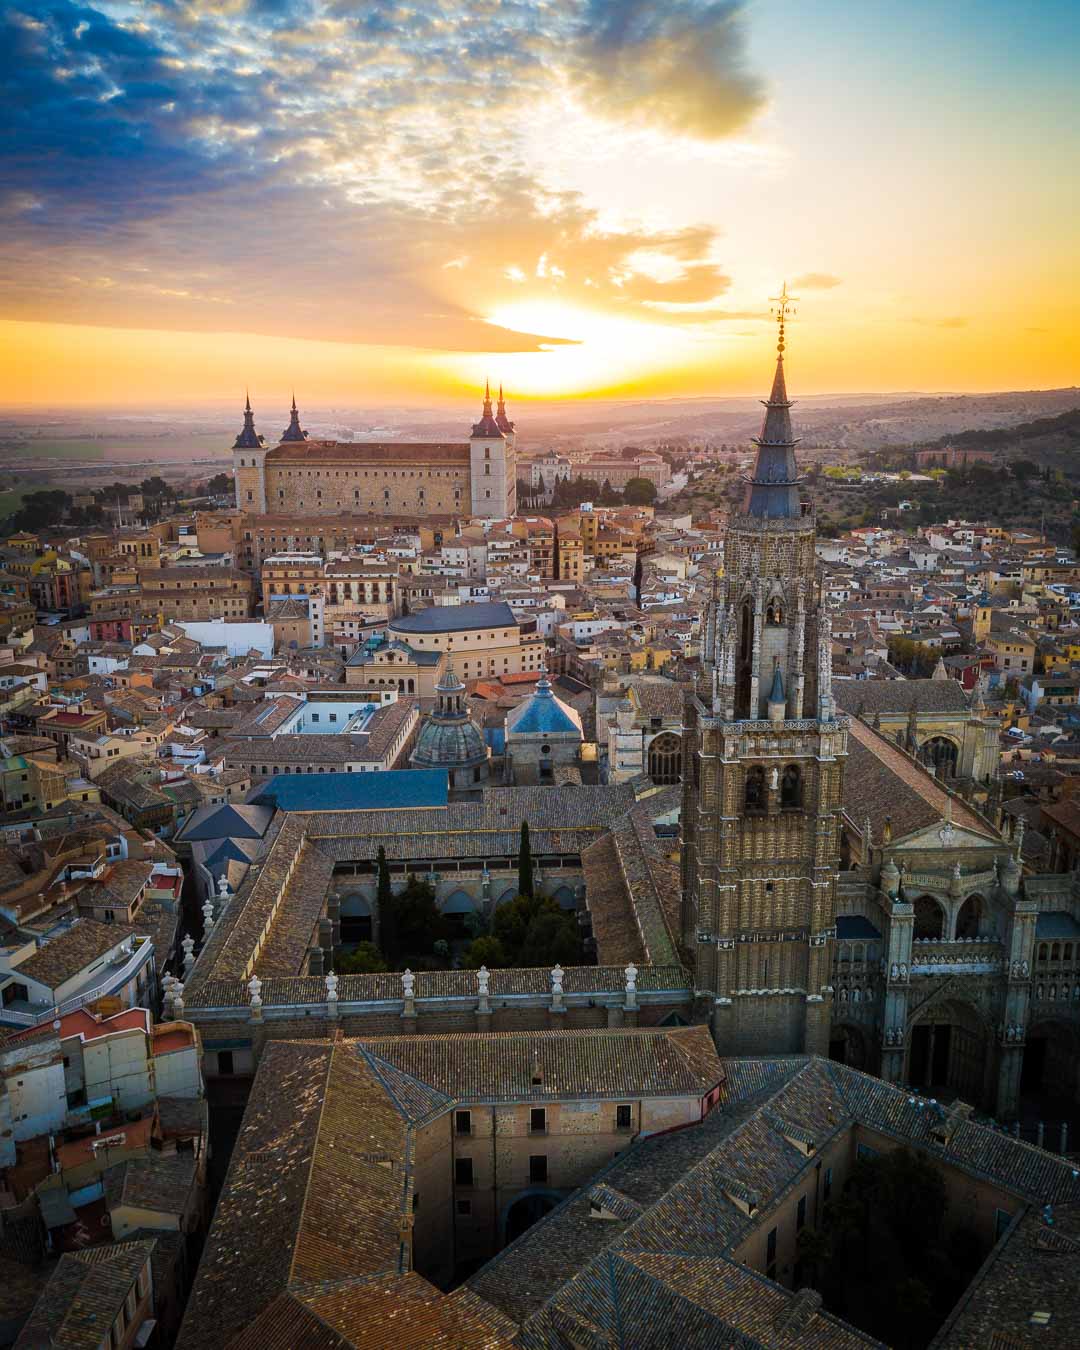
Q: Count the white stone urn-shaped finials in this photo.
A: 11